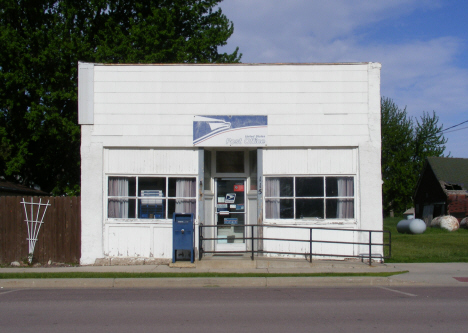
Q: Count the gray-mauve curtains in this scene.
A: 4